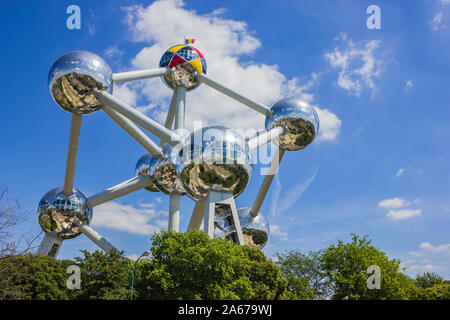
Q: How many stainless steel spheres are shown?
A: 8